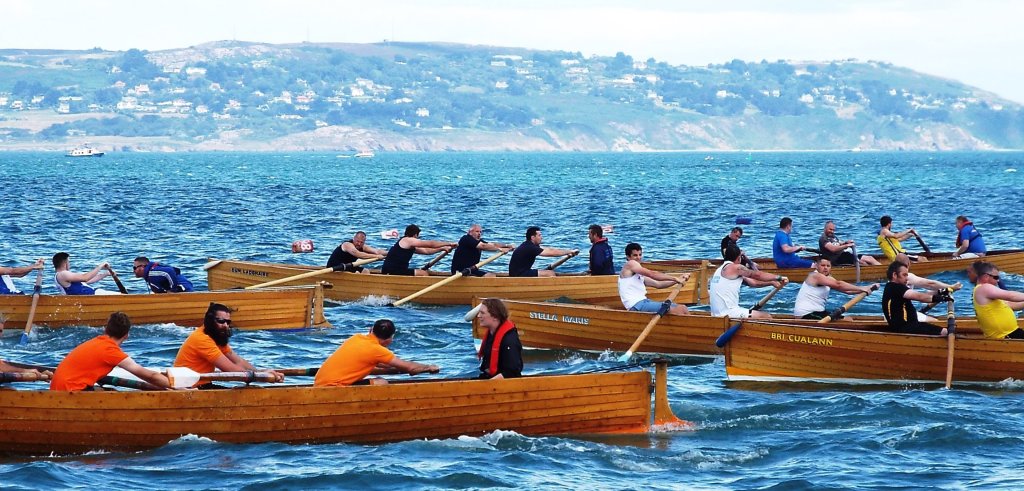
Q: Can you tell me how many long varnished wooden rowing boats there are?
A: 6